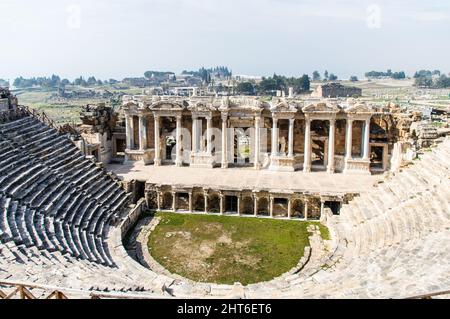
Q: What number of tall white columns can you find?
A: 14